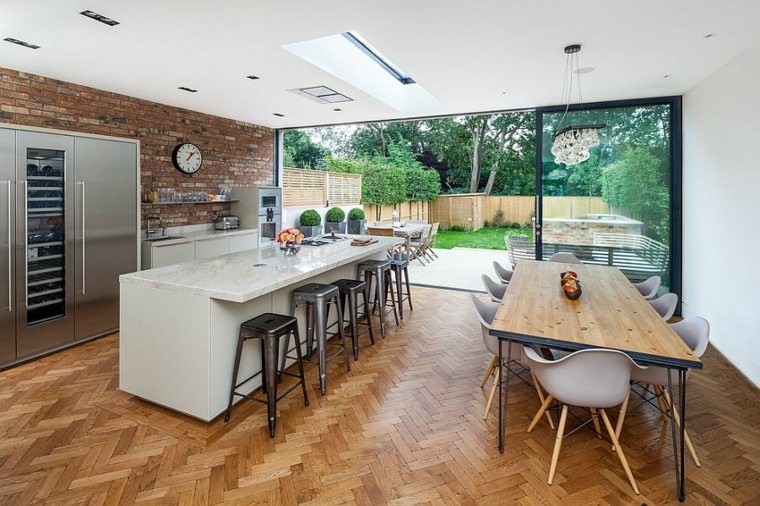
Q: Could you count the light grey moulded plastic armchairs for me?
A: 8